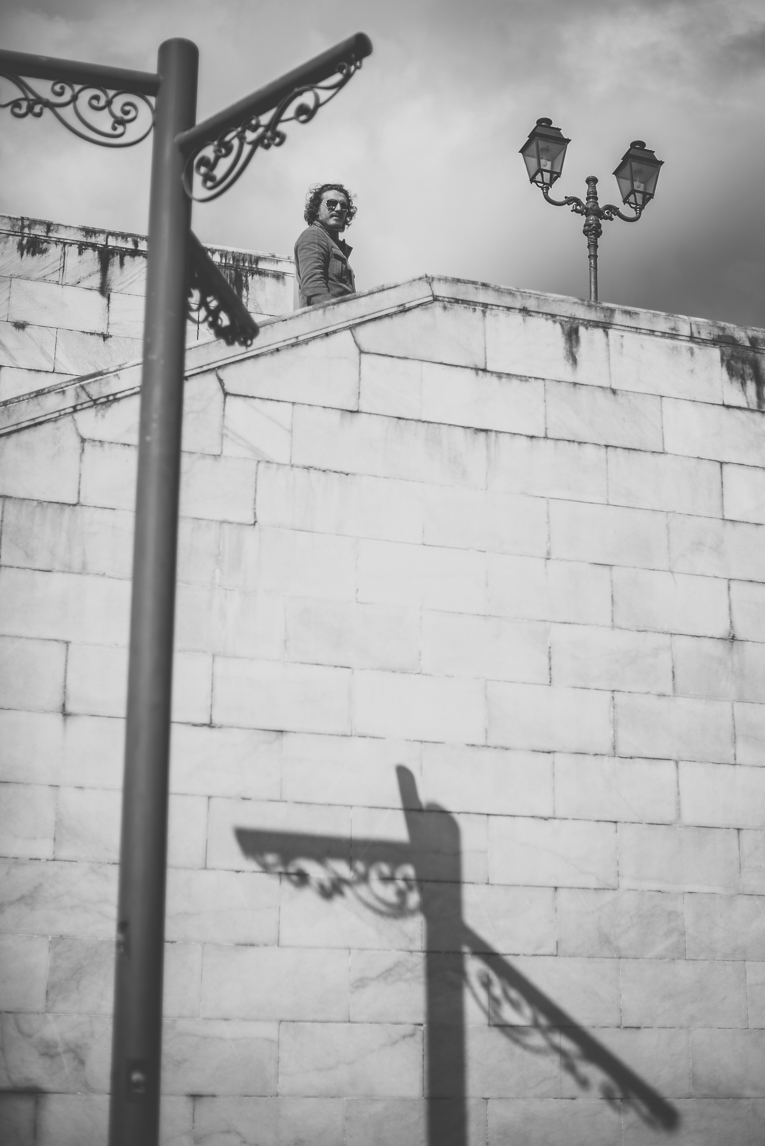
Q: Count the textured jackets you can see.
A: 1